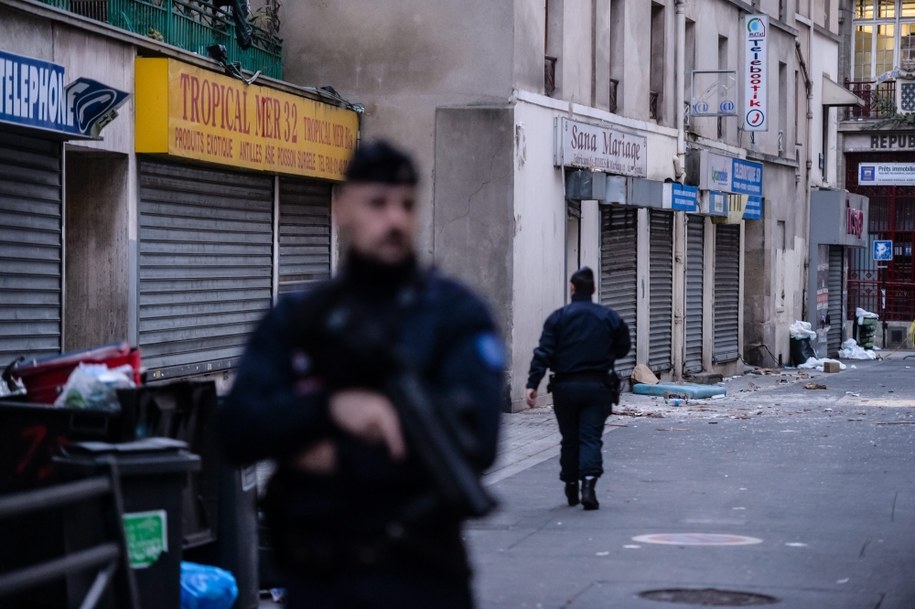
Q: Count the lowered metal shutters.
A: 8